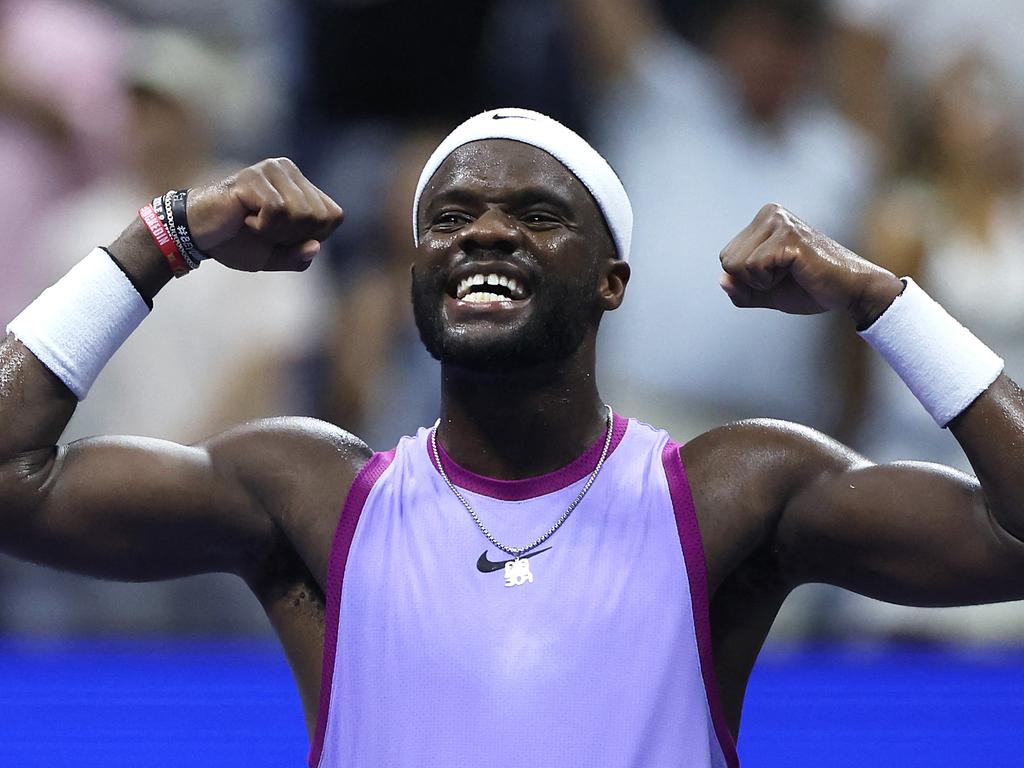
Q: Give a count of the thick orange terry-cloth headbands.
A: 0